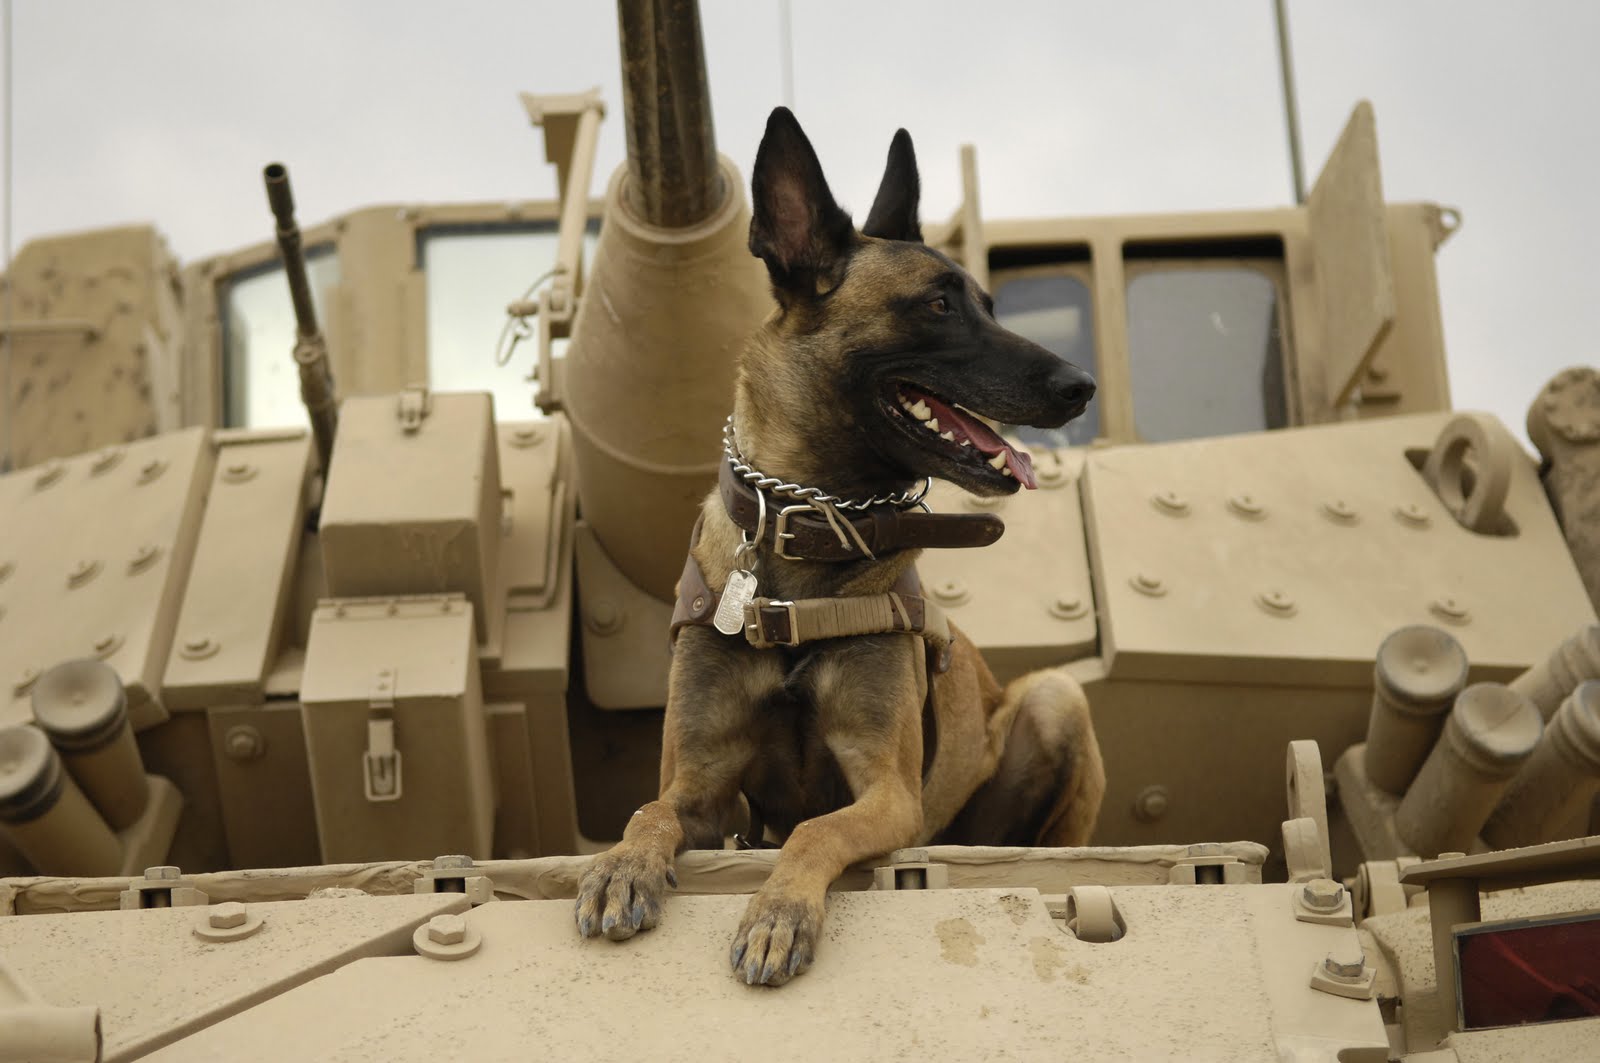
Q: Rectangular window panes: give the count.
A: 4